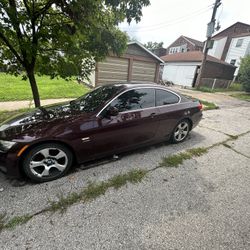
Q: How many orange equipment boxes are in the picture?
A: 0